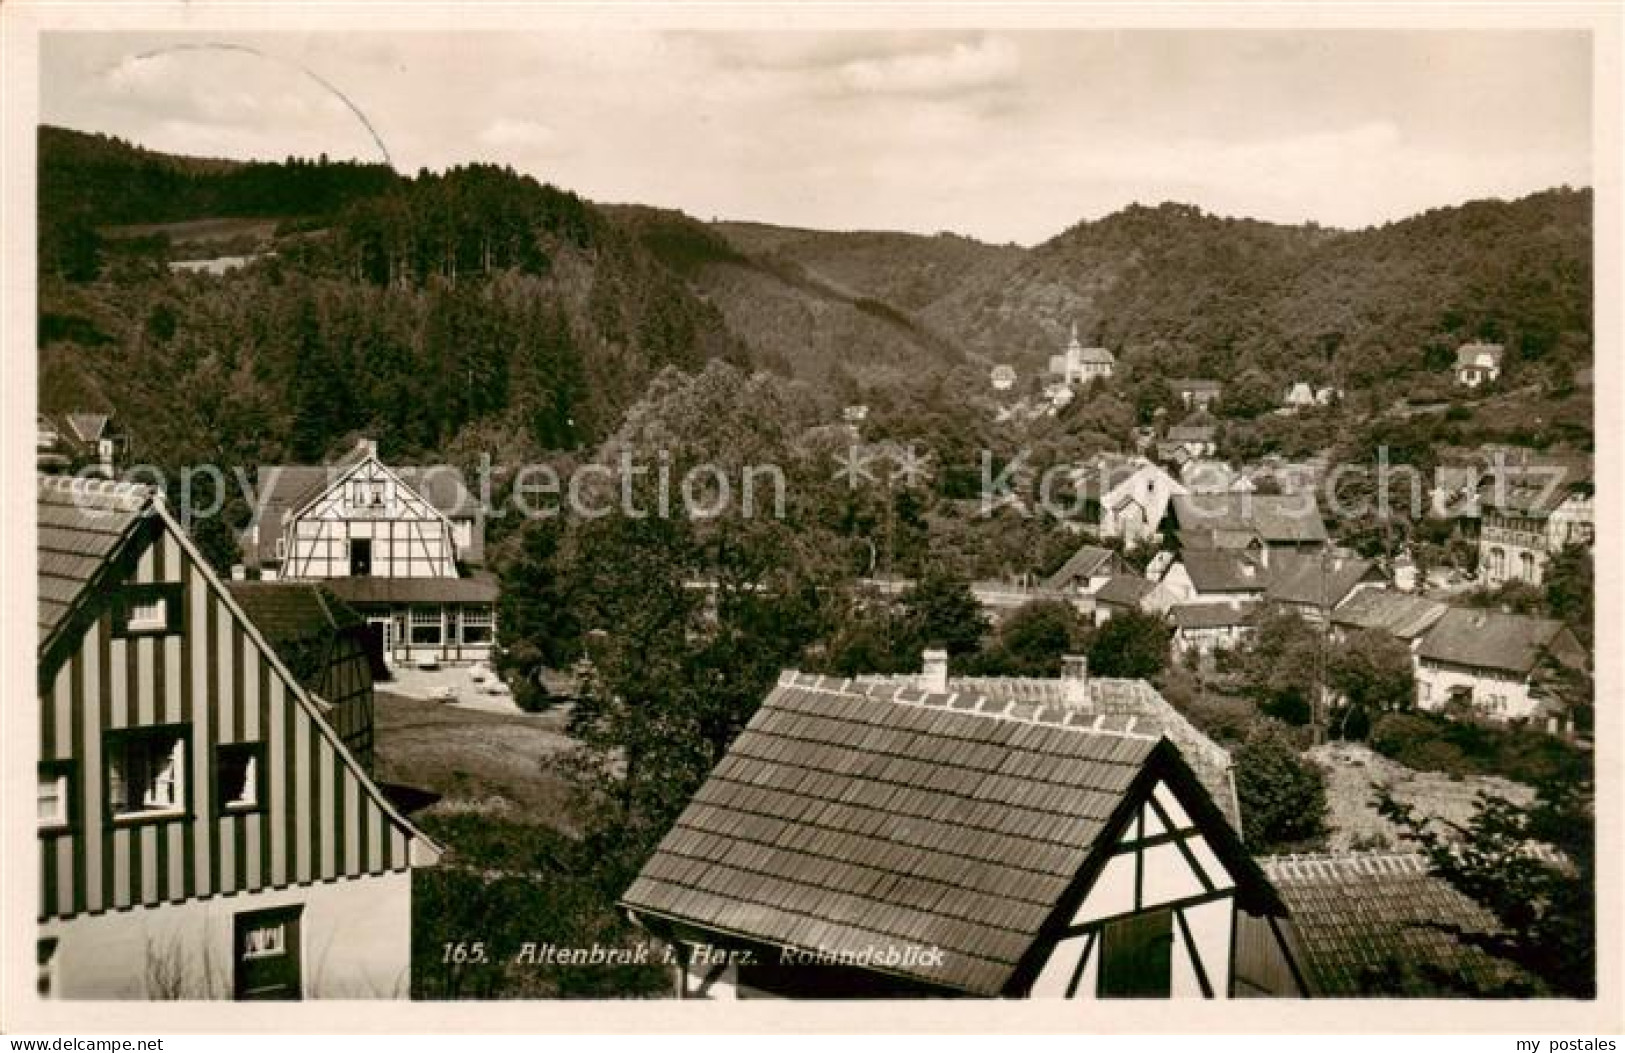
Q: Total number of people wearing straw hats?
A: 0